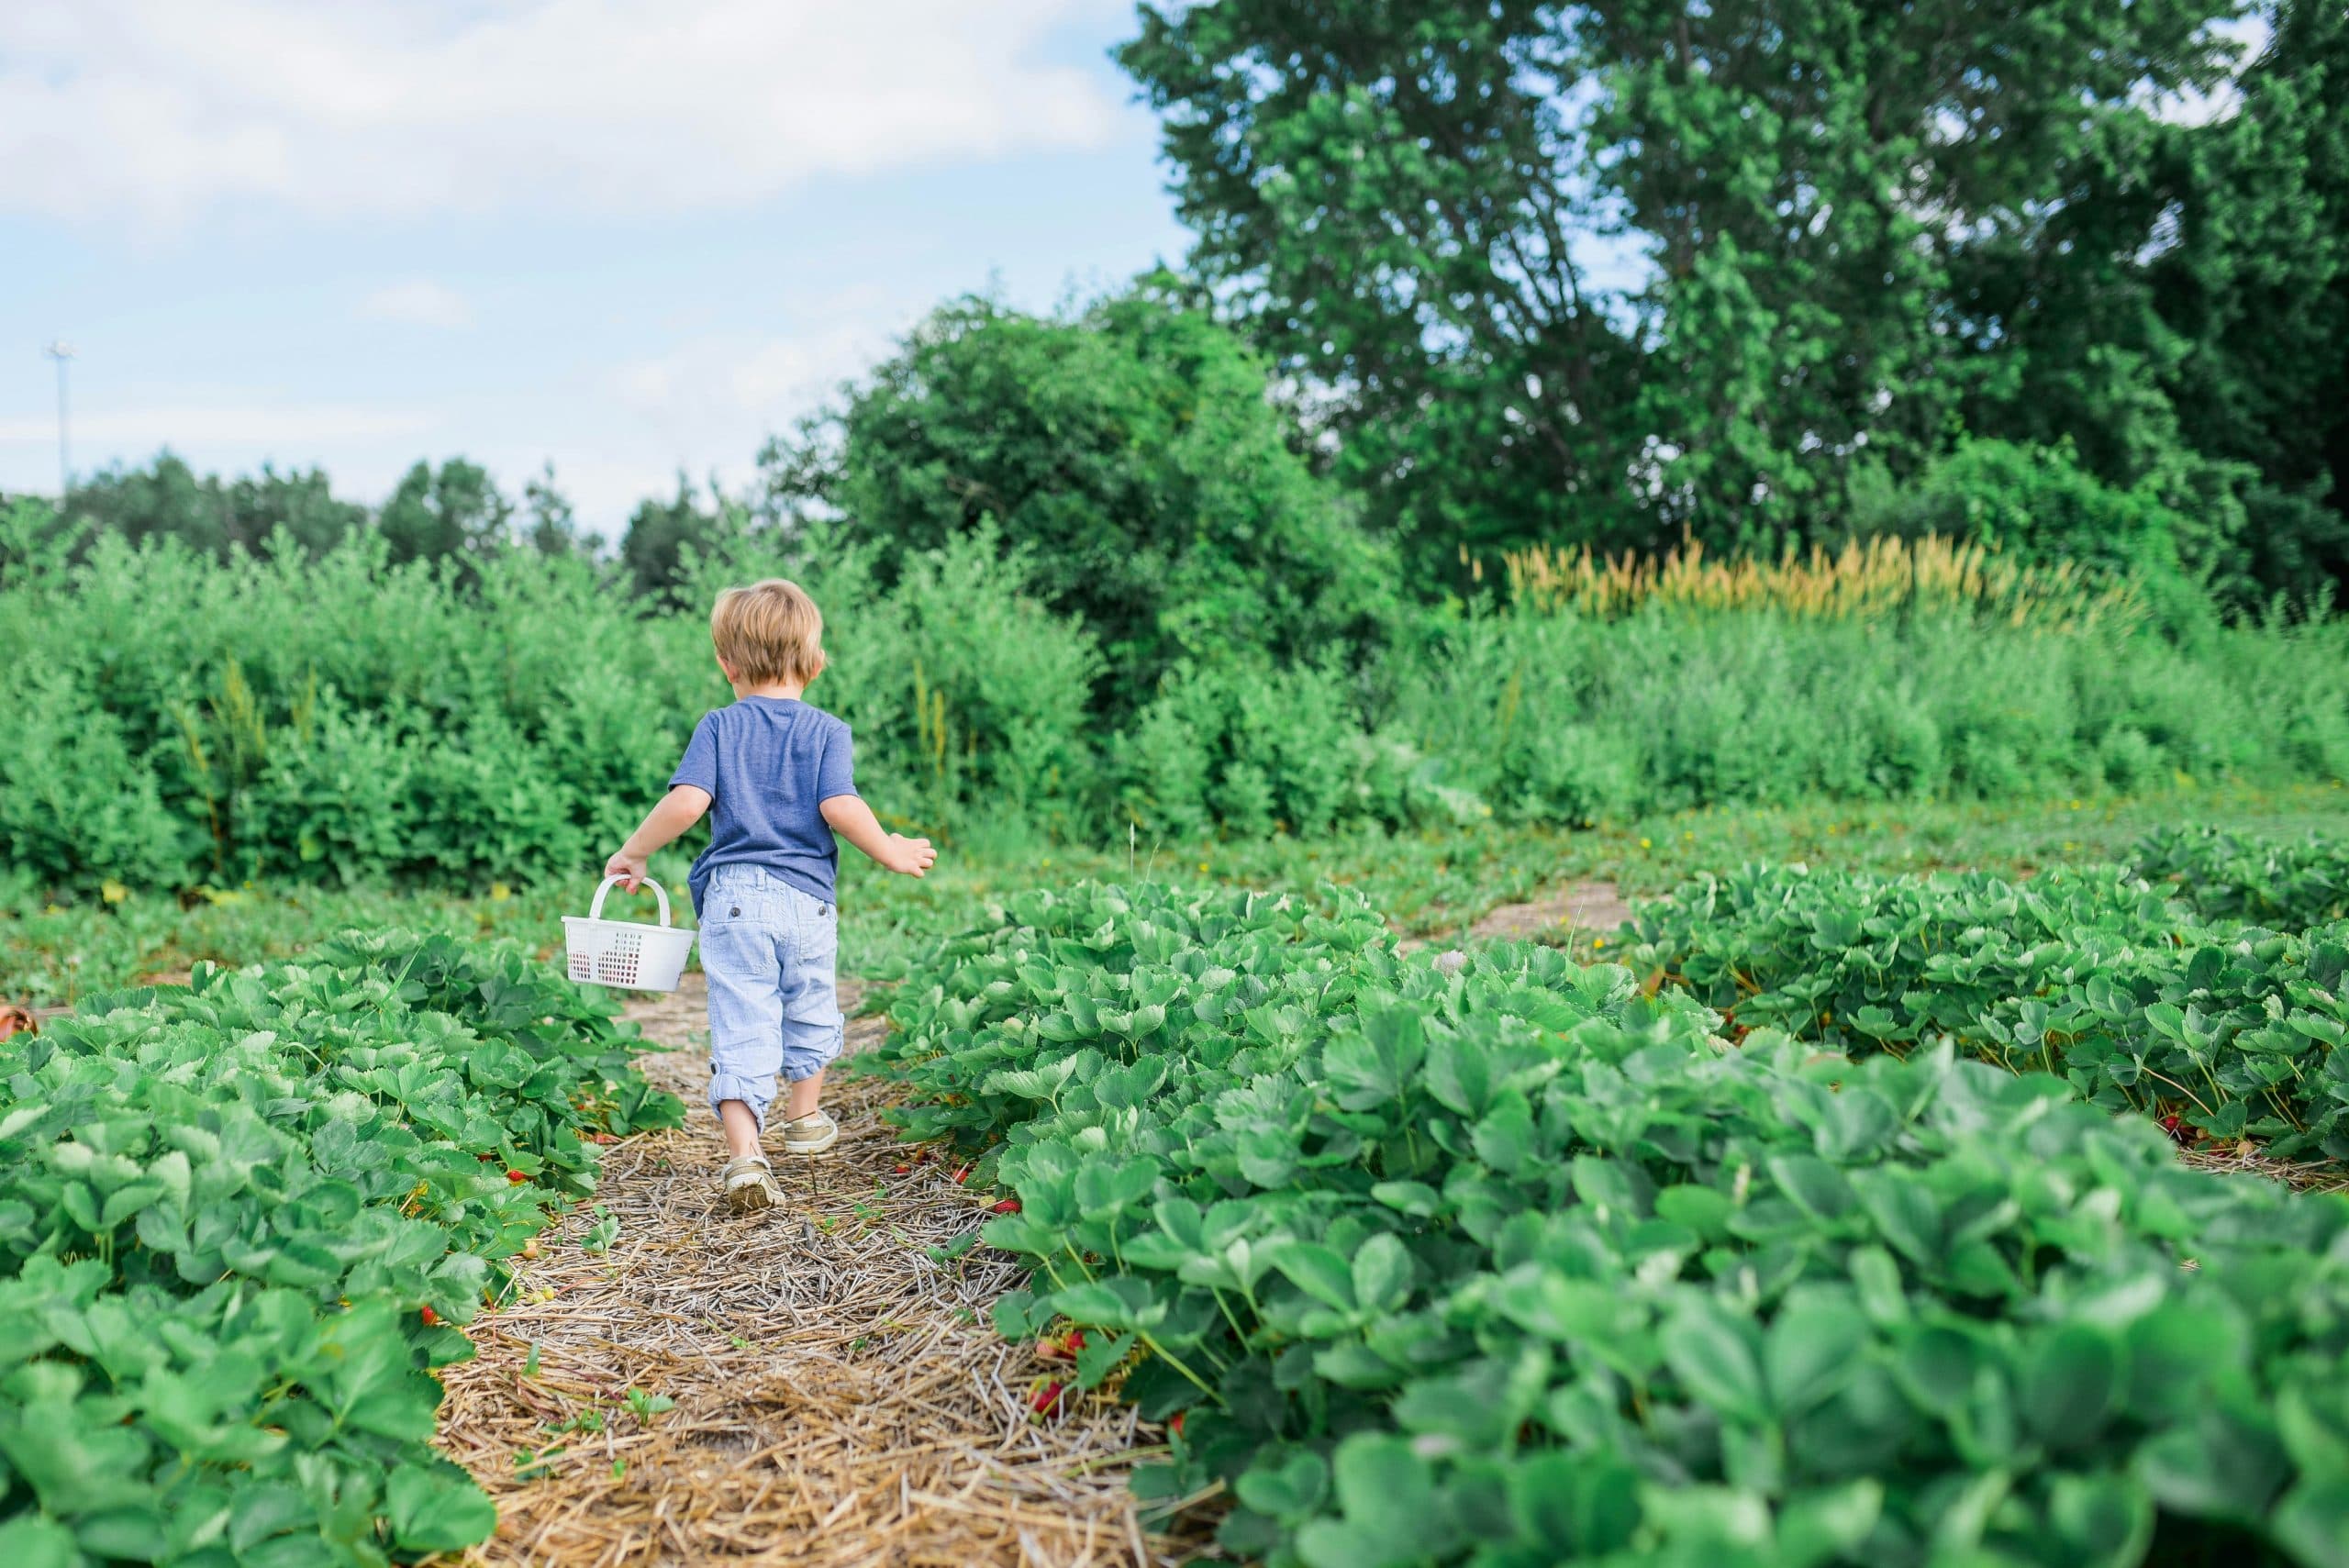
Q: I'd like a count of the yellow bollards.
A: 0